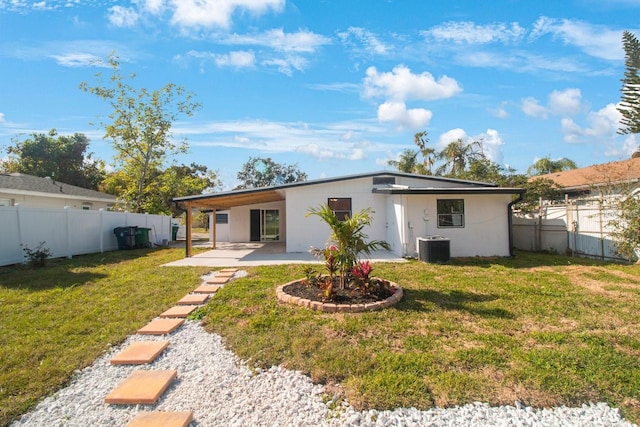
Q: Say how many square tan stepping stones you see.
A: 10